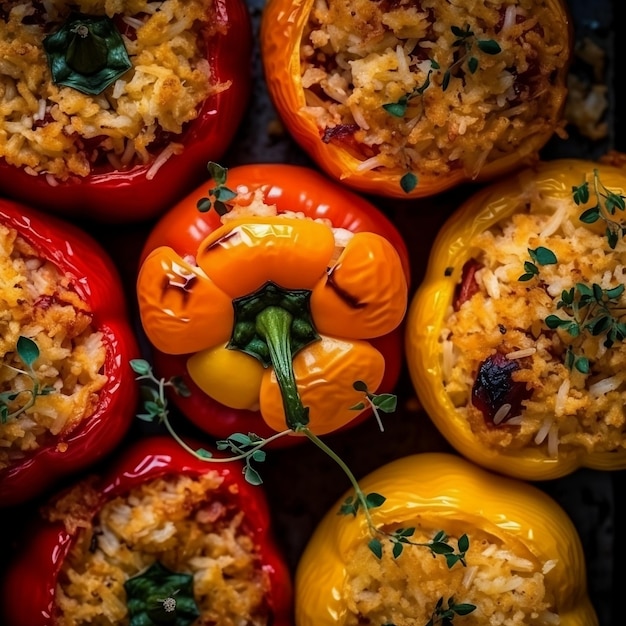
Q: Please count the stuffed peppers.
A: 7